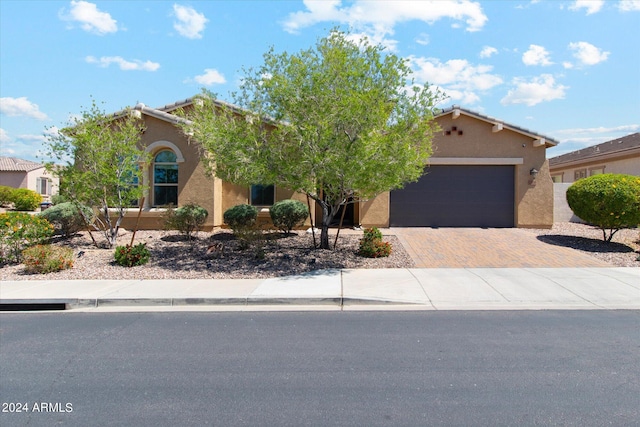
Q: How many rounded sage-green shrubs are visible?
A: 4